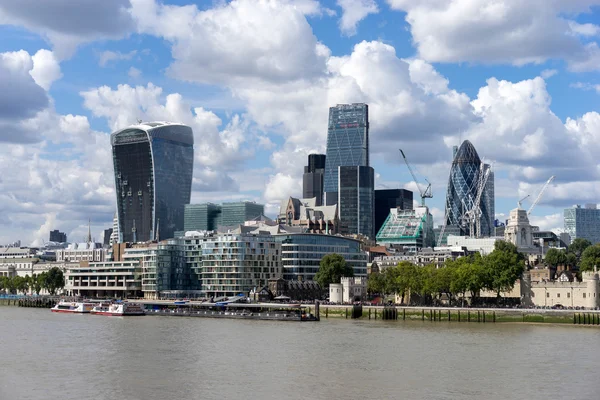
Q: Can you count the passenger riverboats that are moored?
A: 2